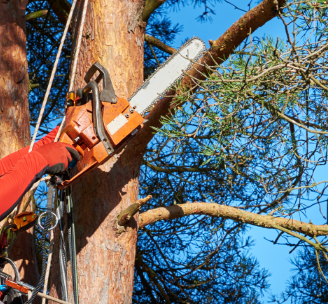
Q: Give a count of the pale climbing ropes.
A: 2